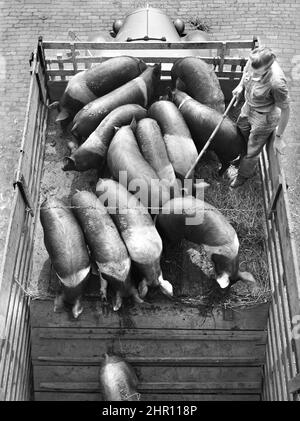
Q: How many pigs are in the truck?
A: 13